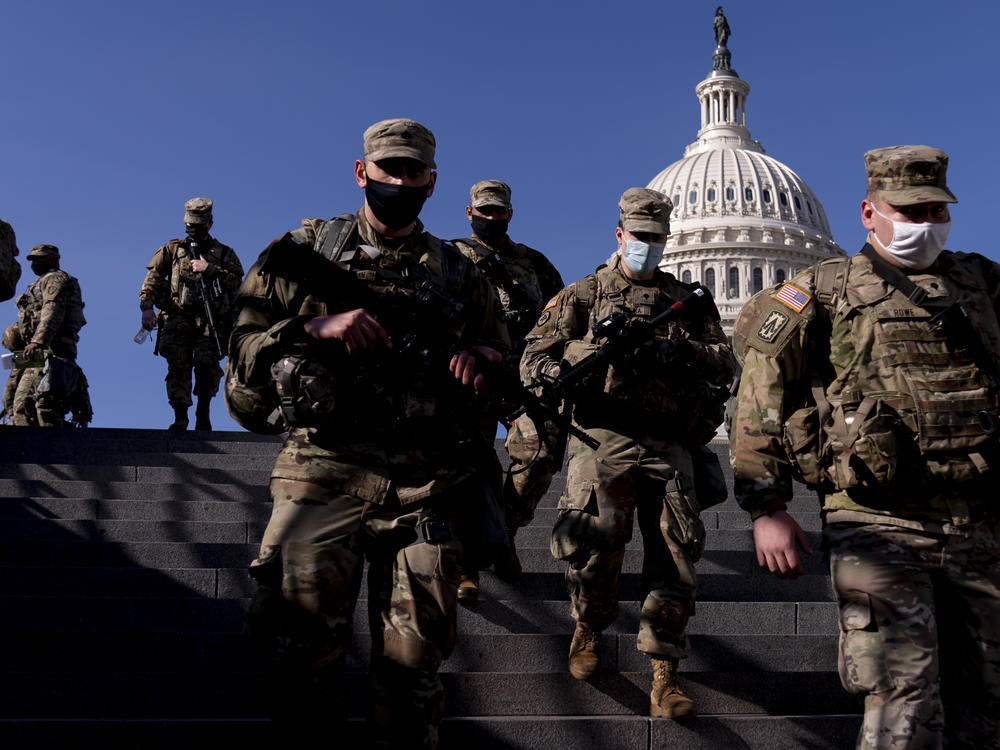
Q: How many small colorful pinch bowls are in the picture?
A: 0